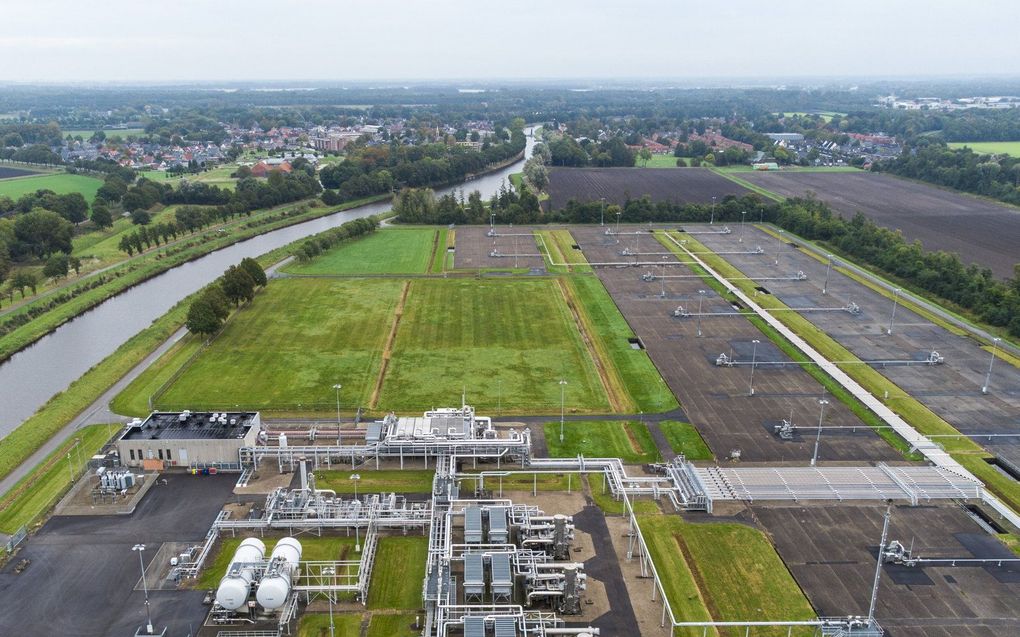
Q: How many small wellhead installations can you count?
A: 14